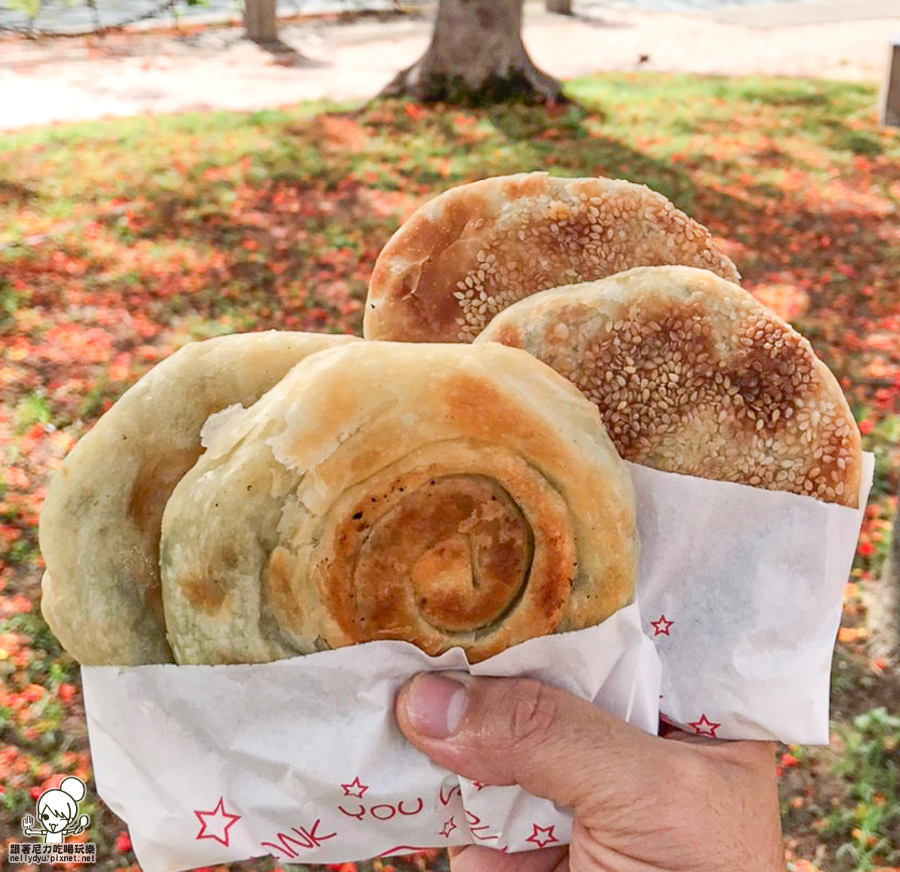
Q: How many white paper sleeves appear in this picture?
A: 2